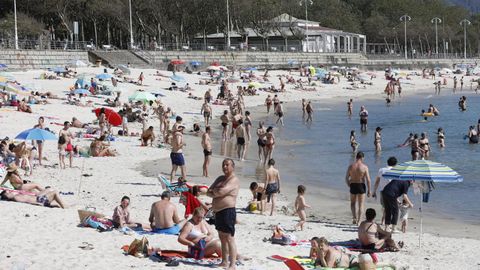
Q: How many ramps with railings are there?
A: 1